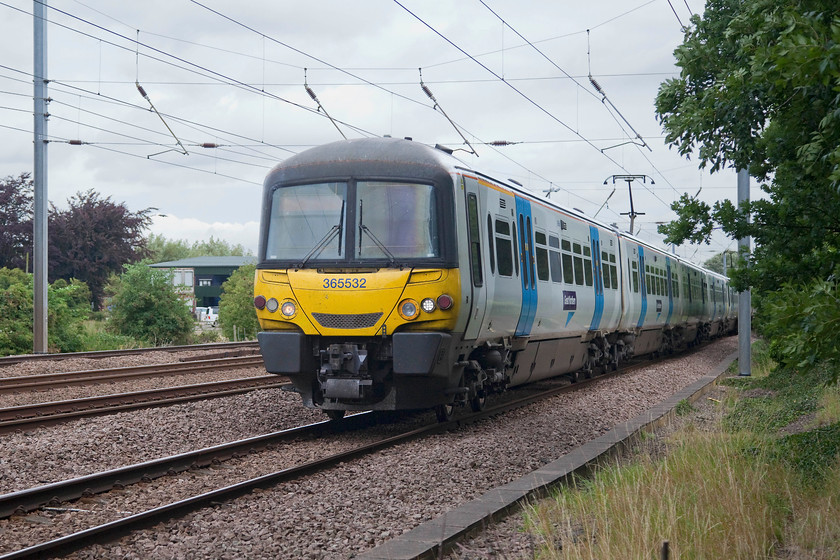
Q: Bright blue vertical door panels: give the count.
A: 4